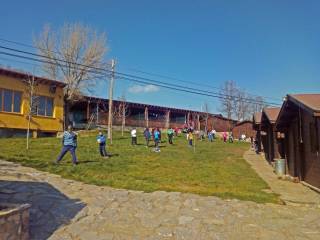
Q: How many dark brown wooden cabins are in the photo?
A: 3